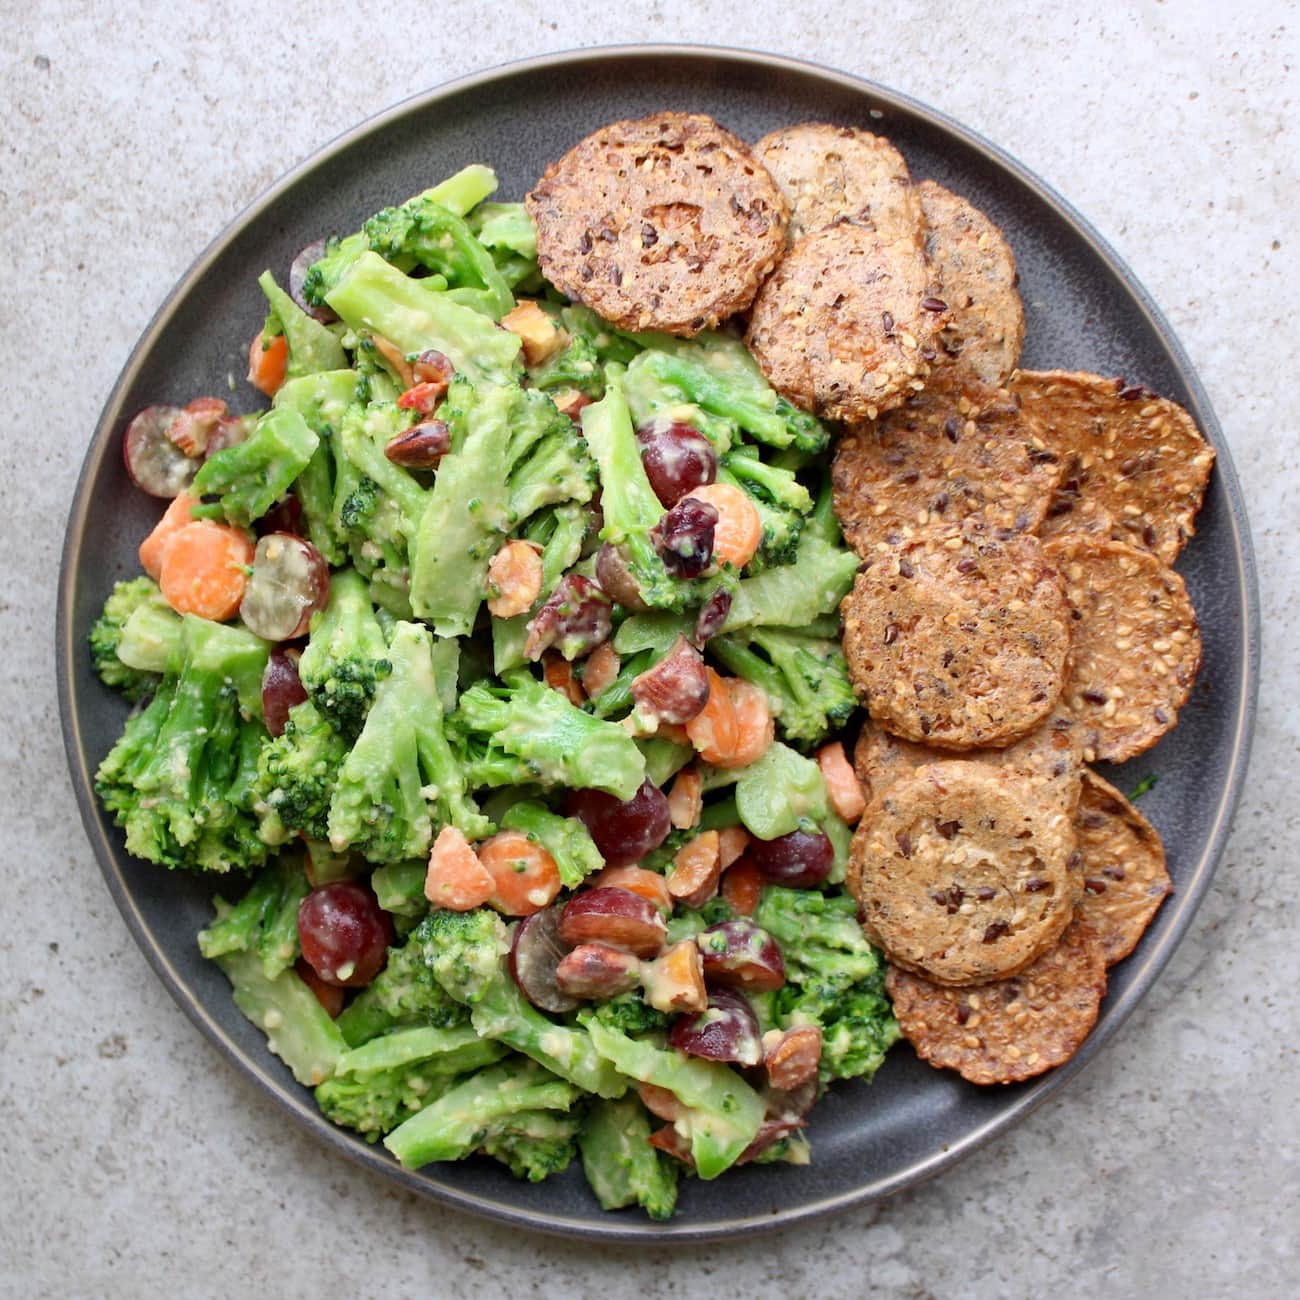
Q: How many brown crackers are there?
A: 12